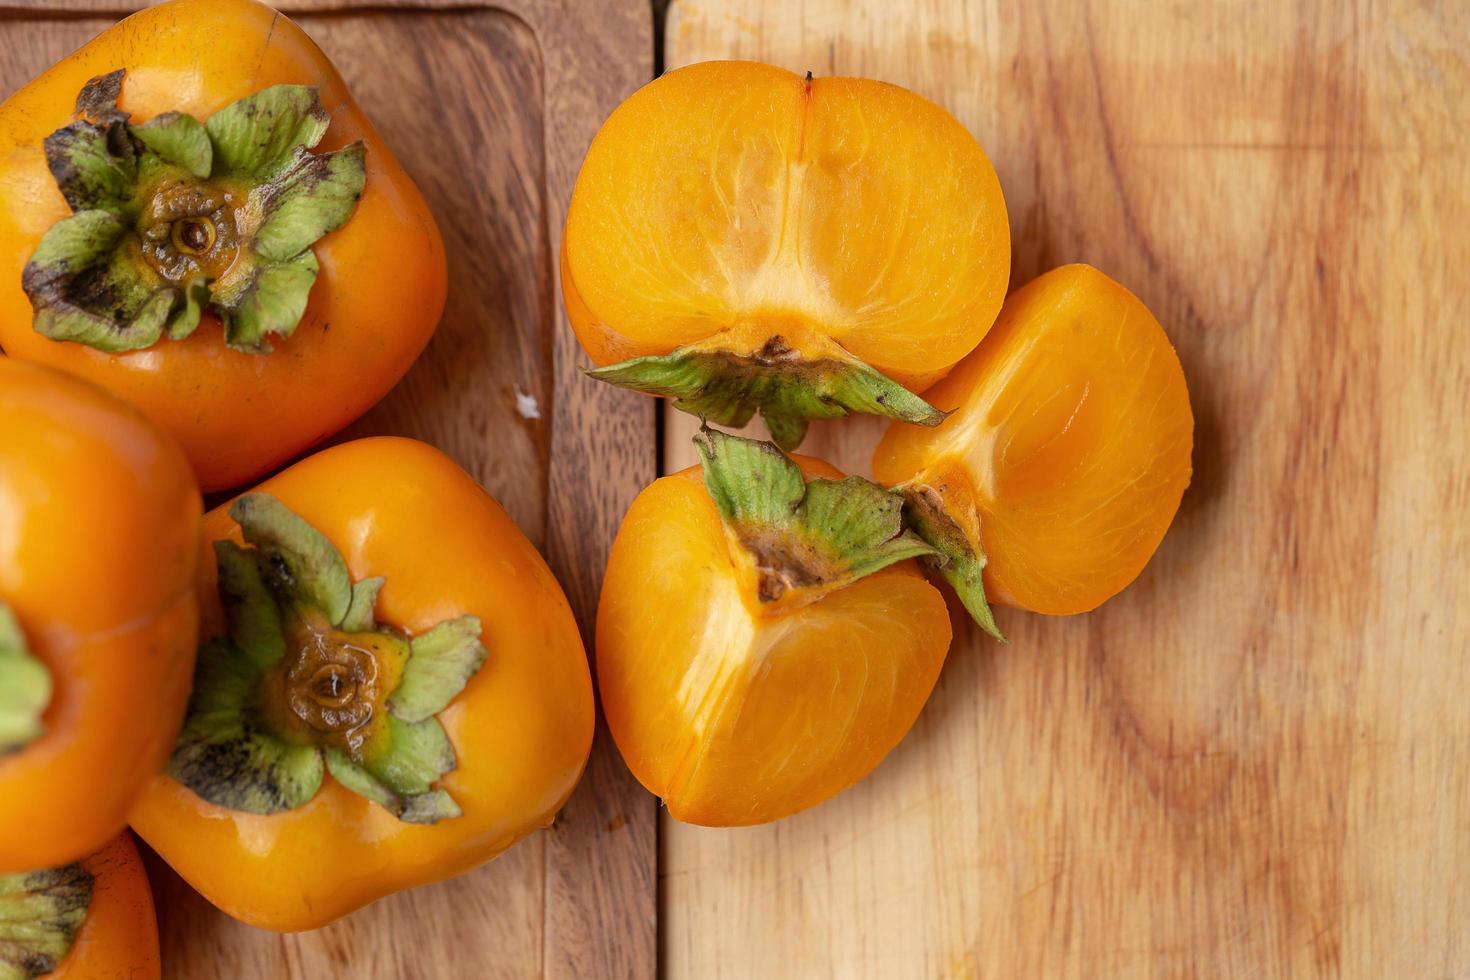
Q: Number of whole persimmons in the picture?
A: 4